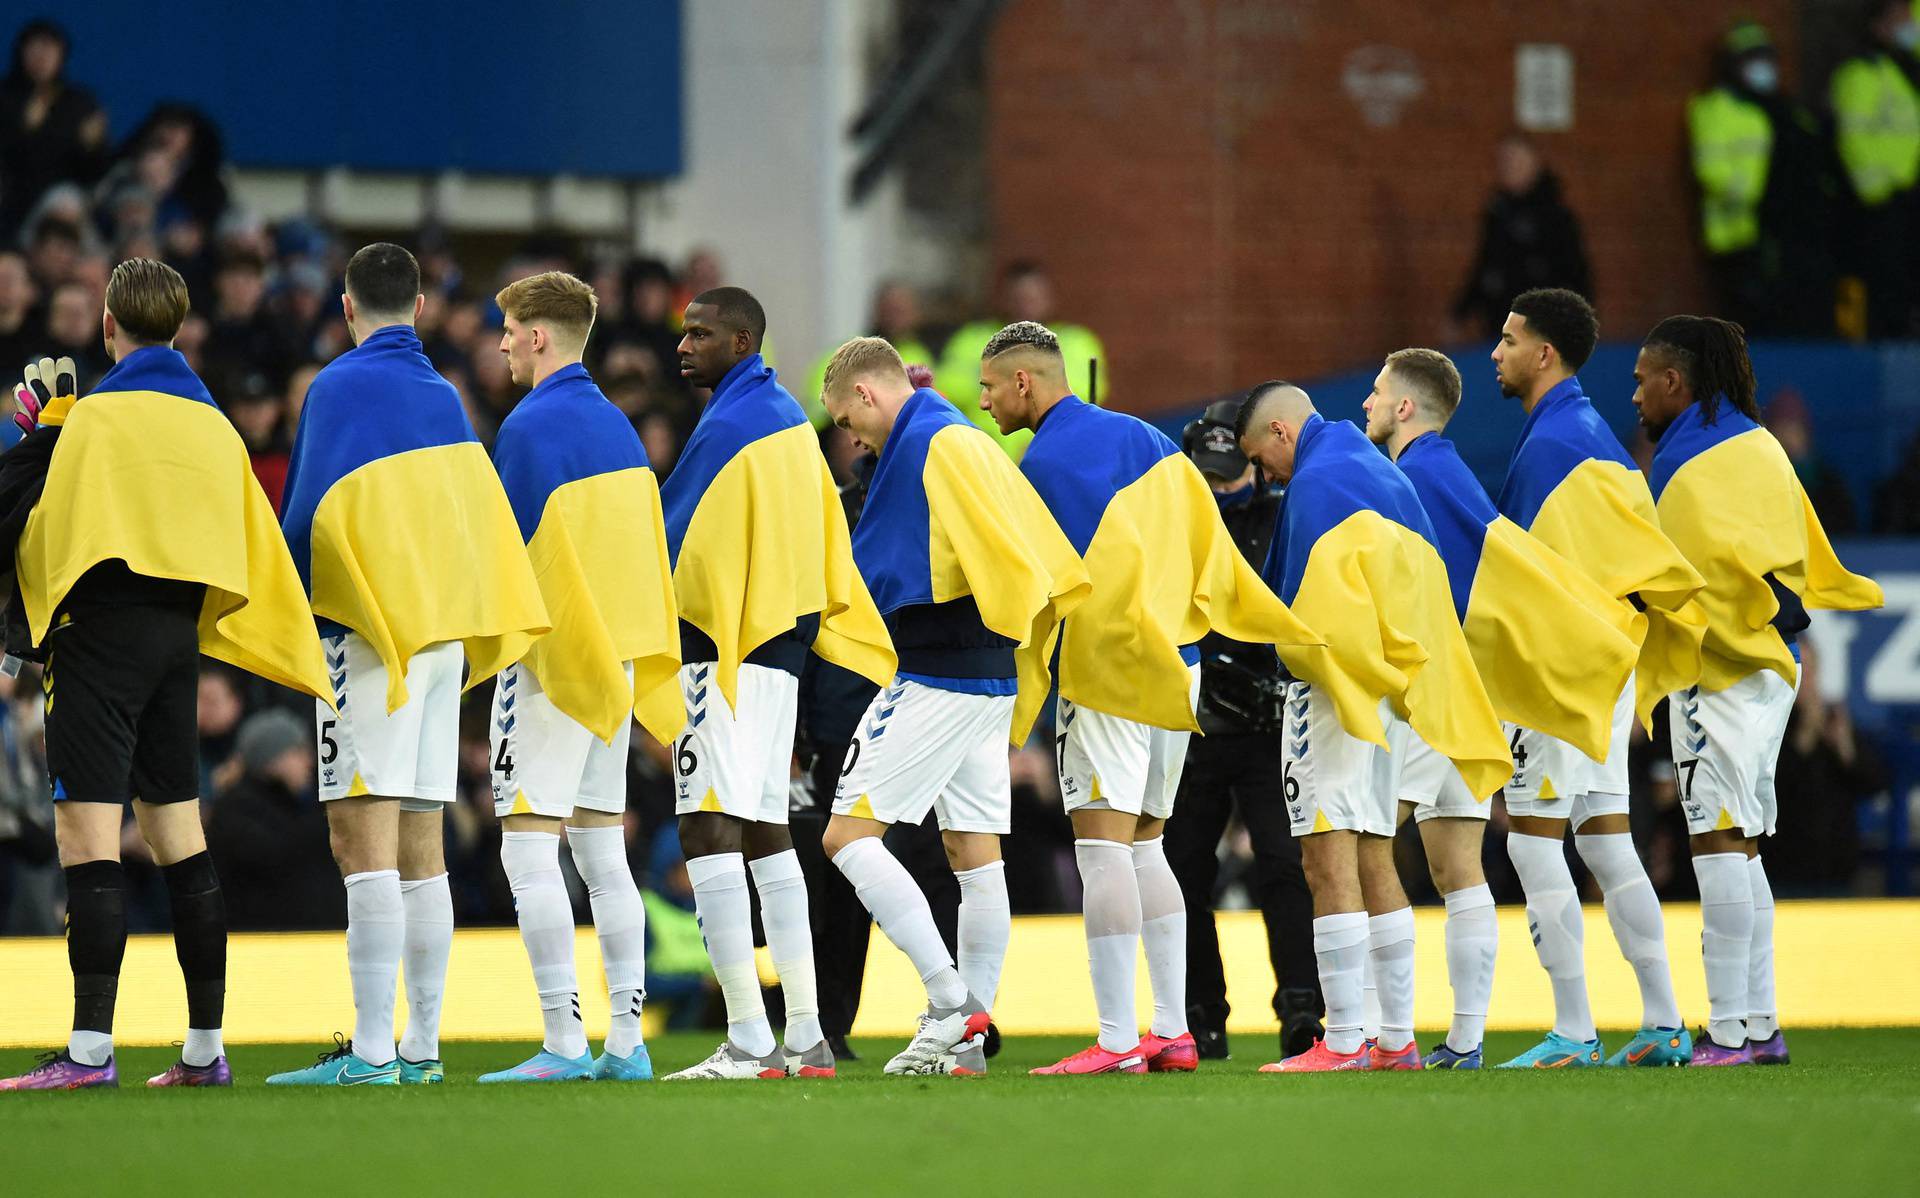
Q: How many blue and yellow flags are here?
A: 10